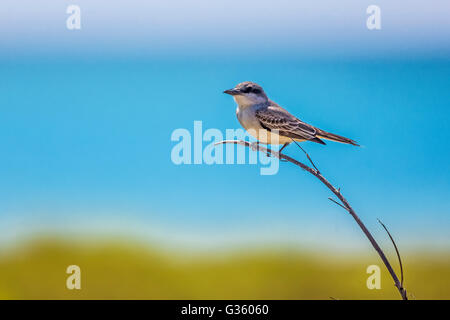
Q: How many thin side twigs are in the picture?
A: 3